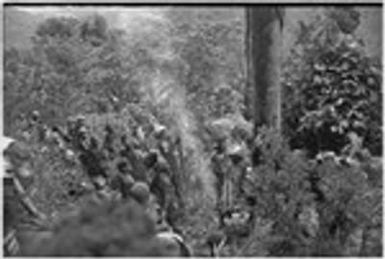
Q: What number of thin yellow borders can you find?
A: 0